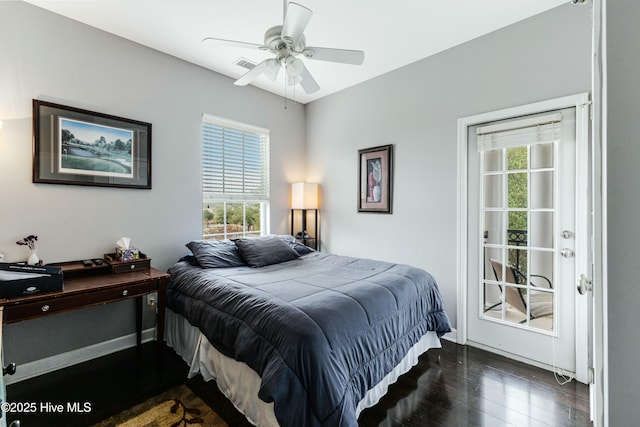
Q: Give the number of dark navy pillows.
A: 3